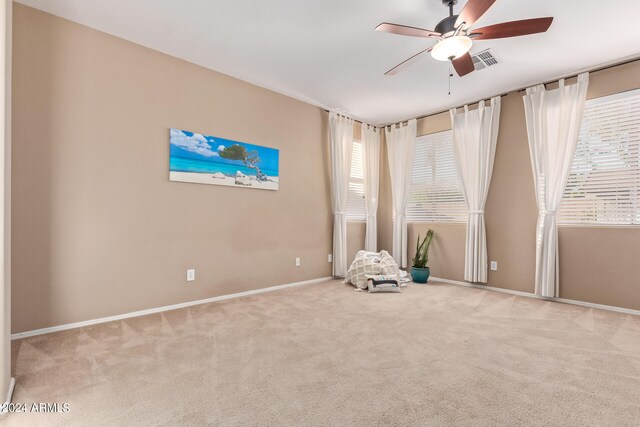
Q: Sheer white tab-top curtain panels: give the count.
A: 5